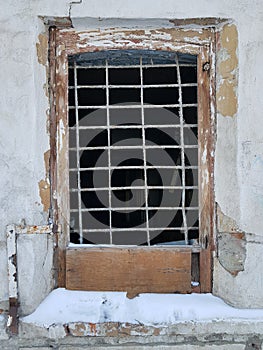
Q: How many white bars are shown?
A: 13